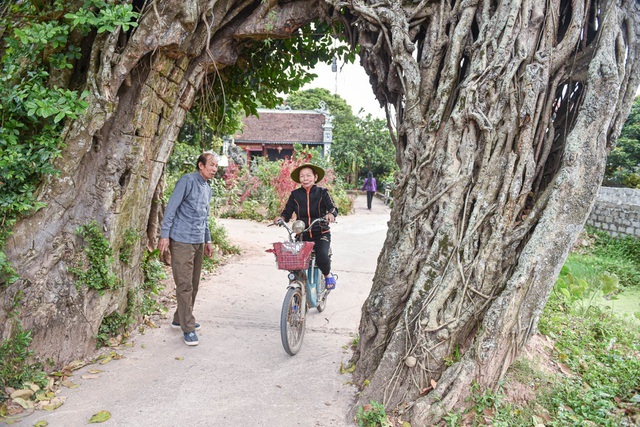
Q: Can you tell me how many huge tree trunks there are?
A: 2